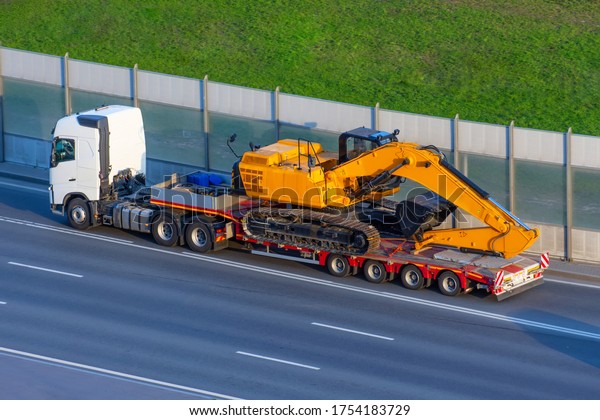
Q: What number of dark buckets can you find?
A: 1